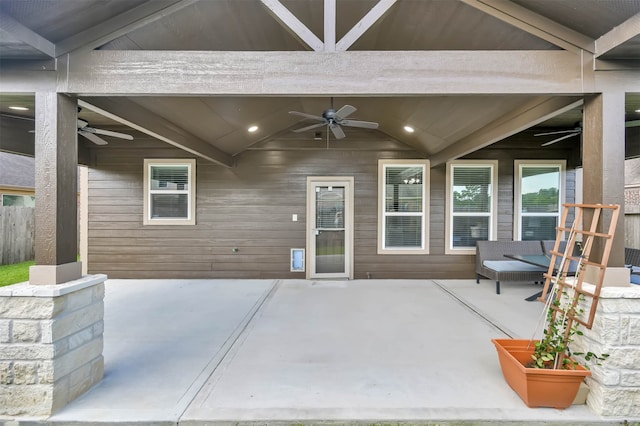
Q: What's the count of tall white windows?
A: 3